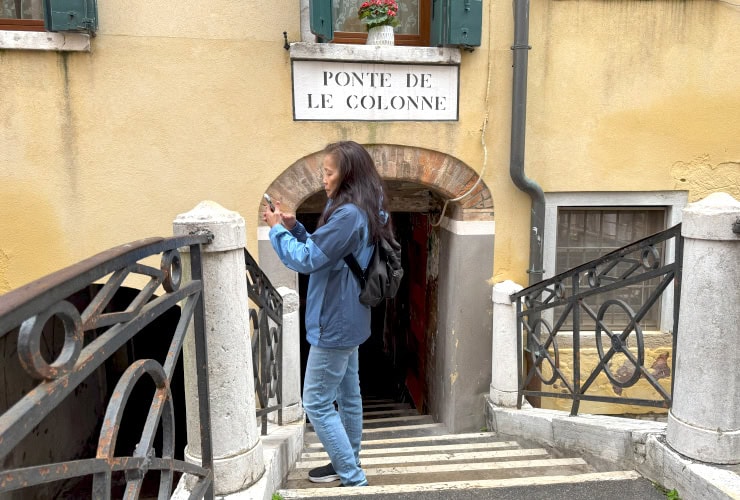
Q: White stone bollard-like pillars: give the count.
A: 4